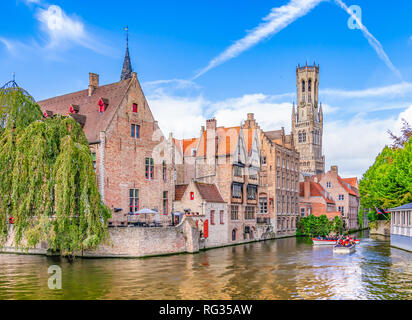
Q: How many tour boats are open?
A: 2